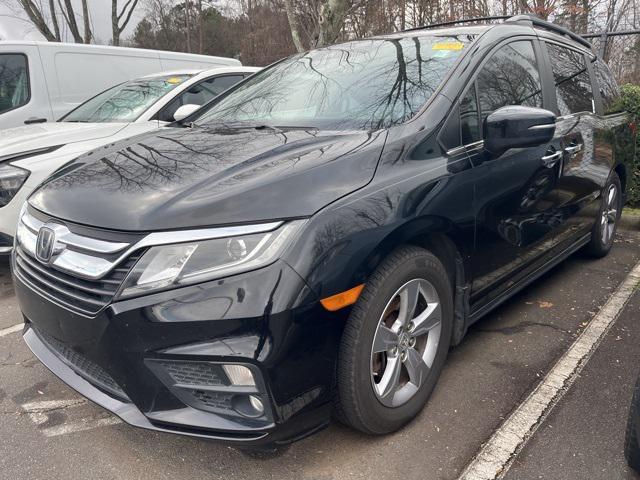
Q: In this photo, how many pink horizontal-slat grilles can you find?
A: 0